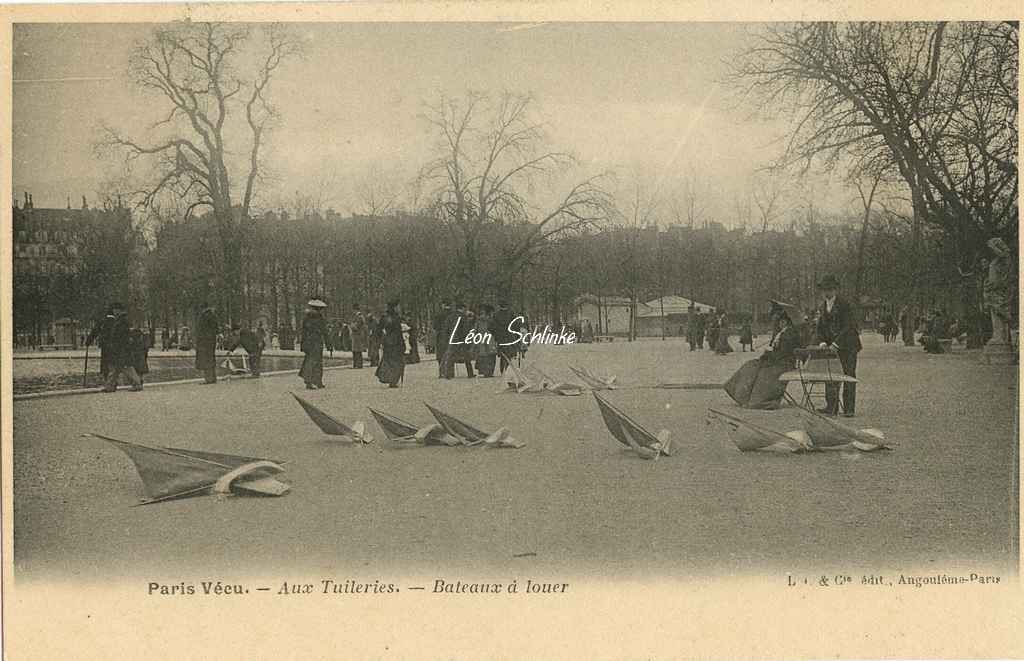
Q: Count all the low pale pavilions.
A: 2